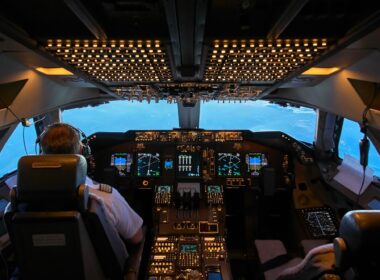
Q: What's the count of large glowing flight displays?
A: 5